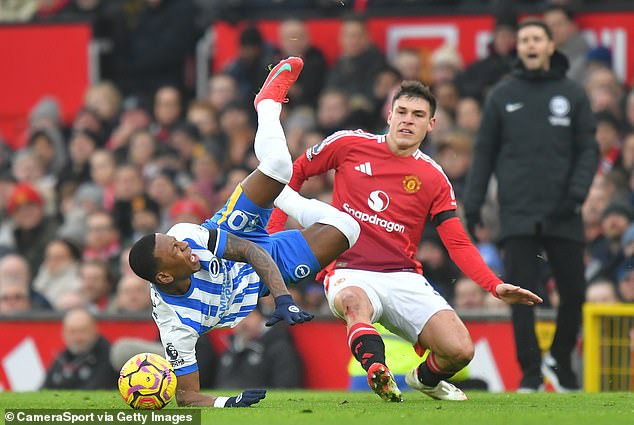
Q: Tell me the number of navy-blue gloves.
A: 2